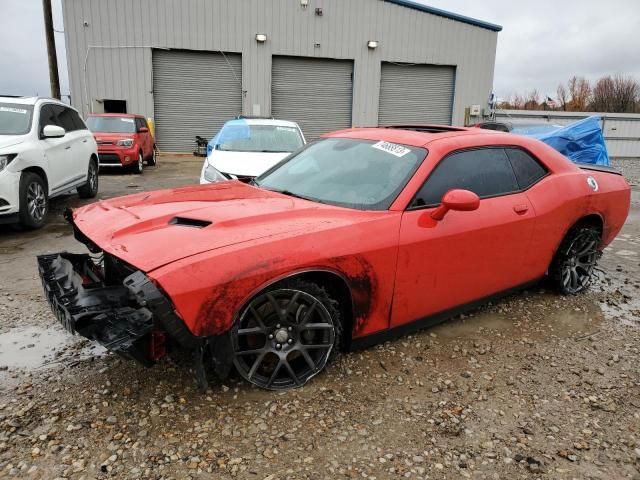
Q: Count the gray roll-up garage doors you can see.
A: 3